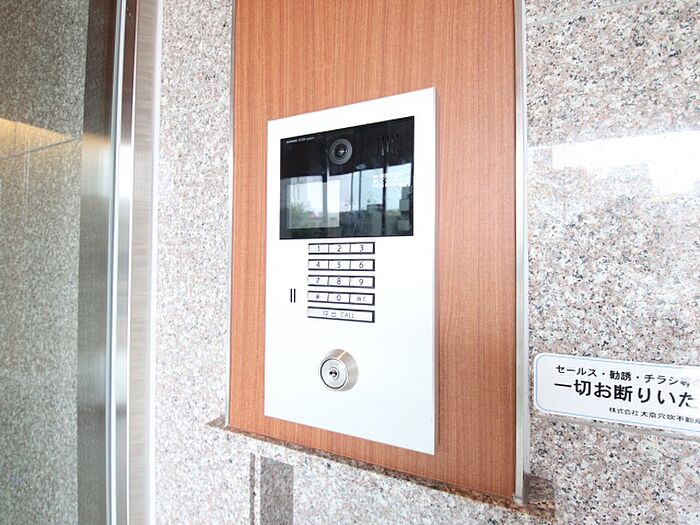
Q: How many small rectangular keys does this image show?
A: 12